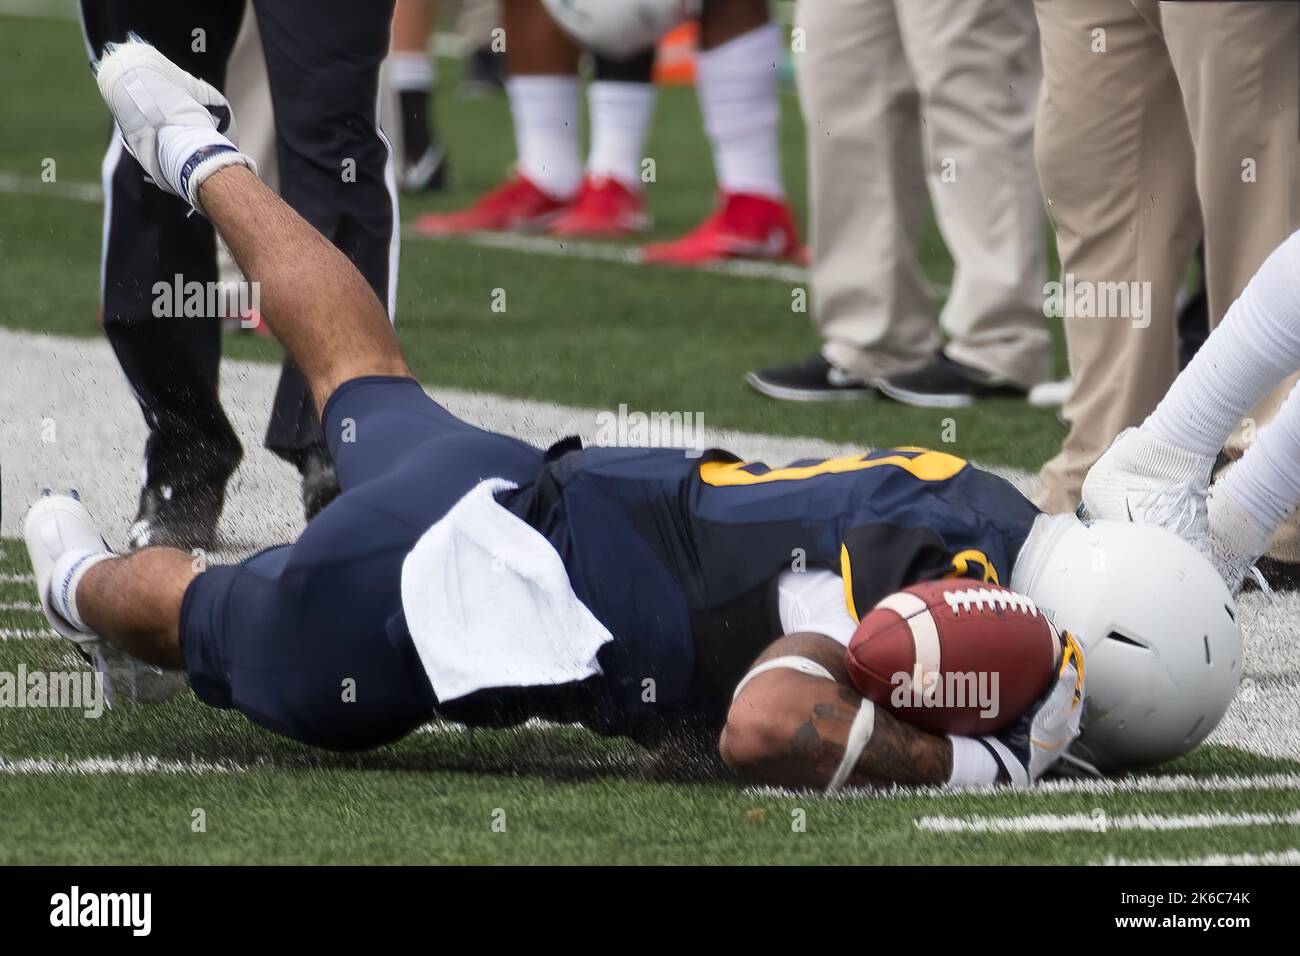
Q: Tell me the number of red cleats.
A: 3